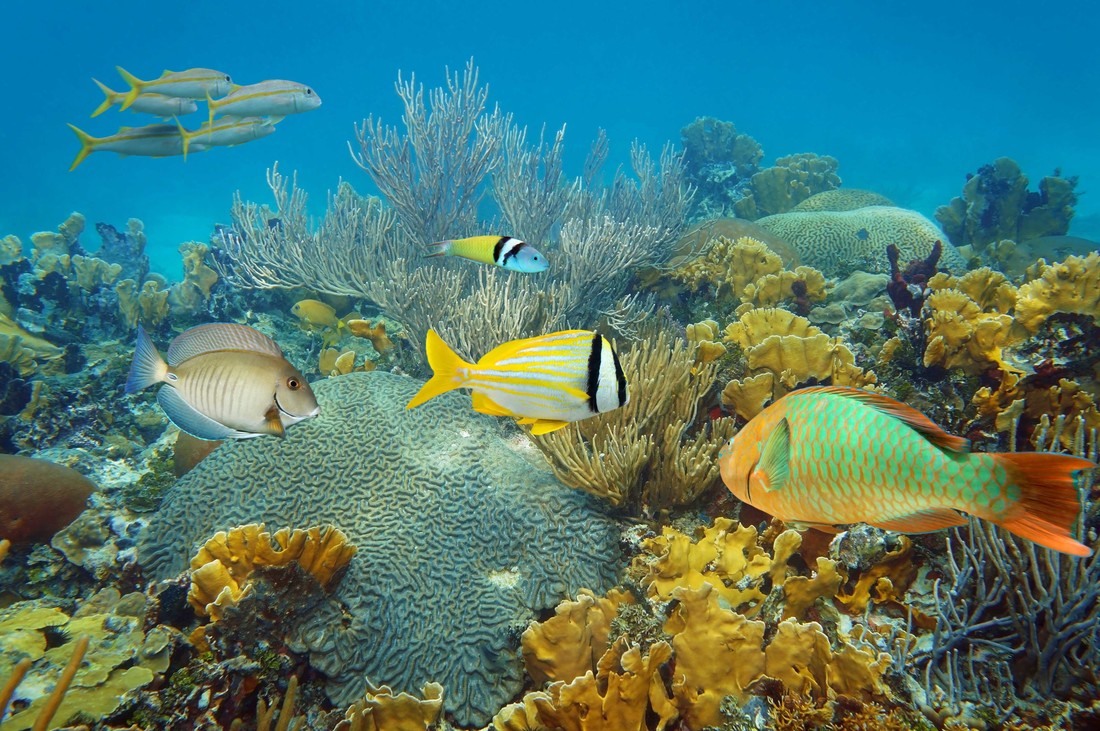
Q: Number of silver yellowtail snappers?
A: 5